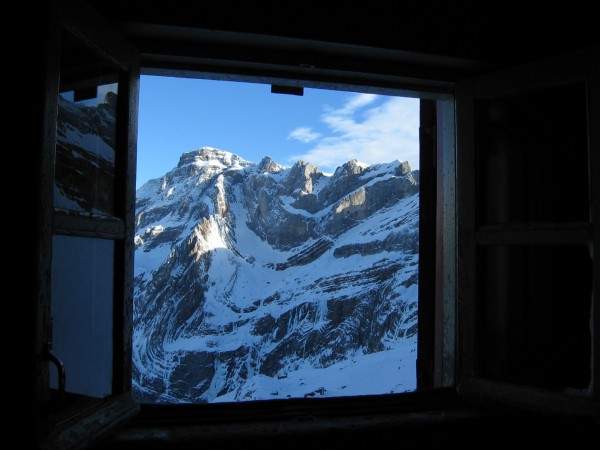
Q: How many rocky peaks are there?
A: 5